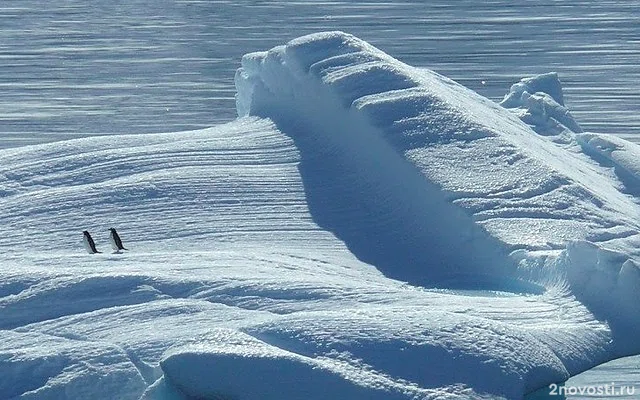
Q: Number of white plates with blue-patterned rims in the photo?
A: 0